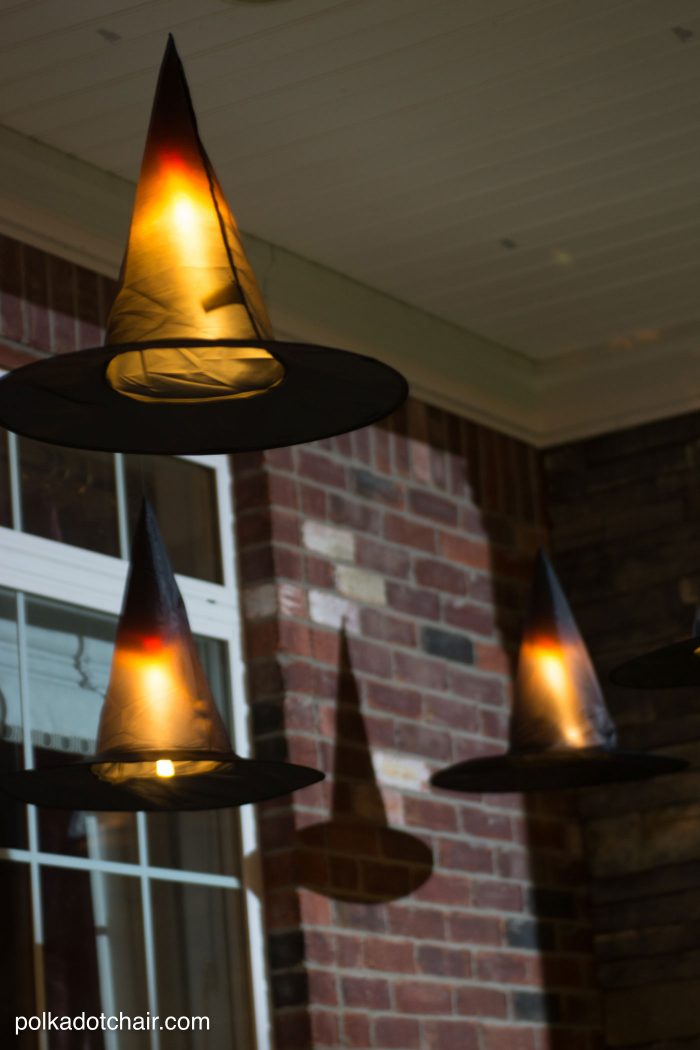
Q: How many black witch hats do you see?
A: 4